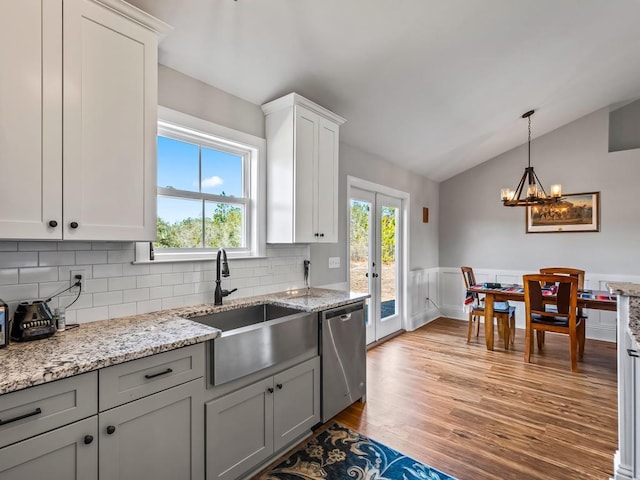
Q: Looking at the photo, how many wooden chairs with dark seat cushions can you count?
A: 3